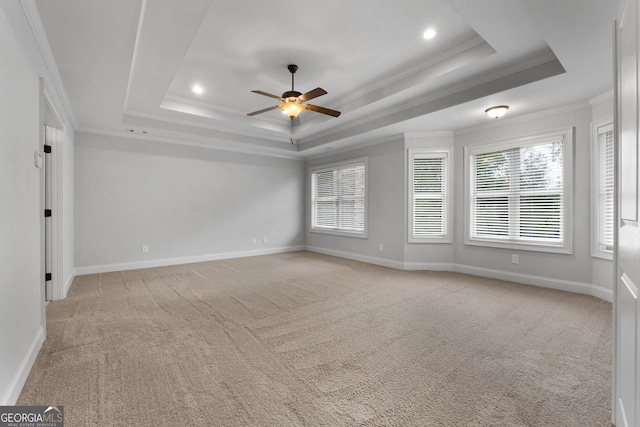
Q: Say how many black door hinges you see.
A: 3